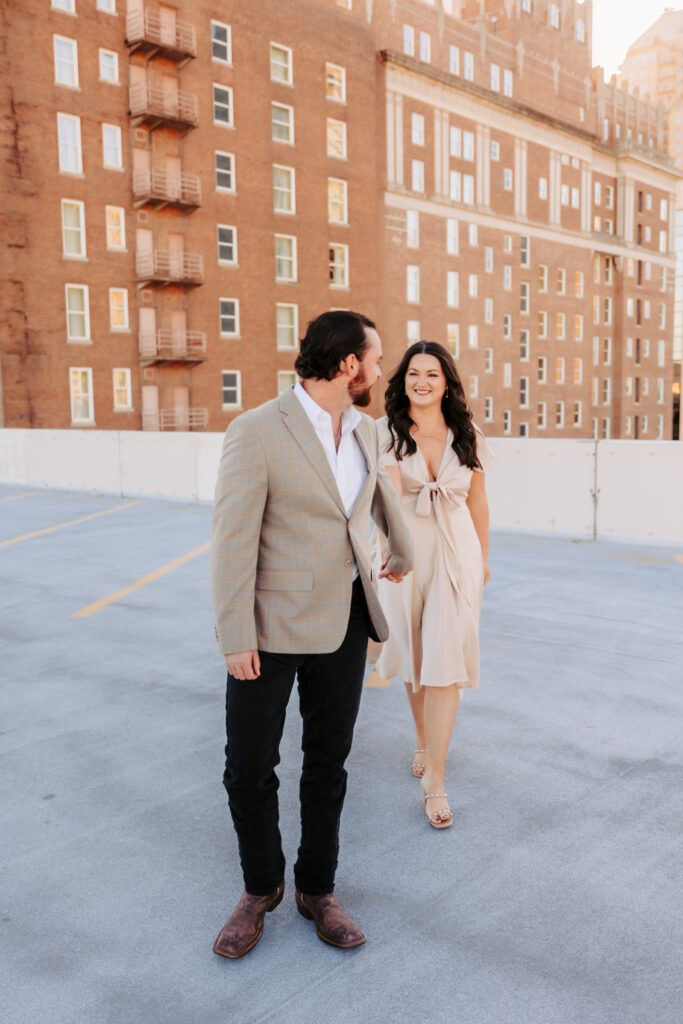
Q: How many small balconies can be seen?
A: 6